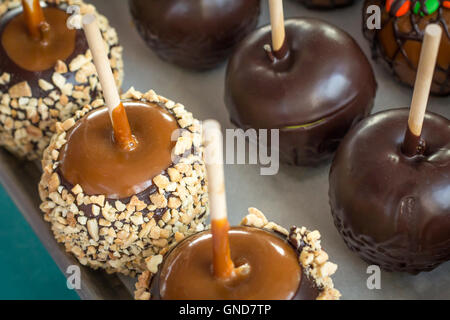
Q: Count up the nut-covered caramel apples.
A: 3